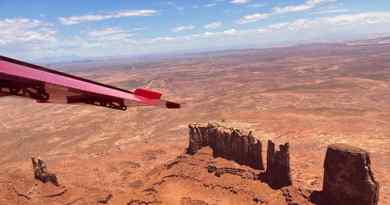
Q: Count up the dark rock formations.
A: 4